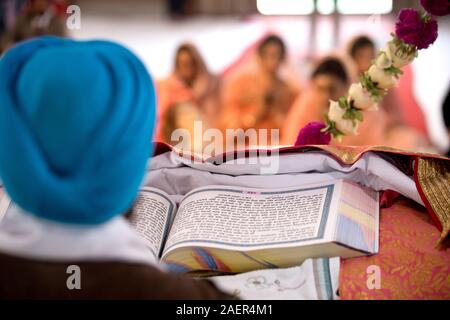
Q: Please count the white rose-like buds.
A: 4